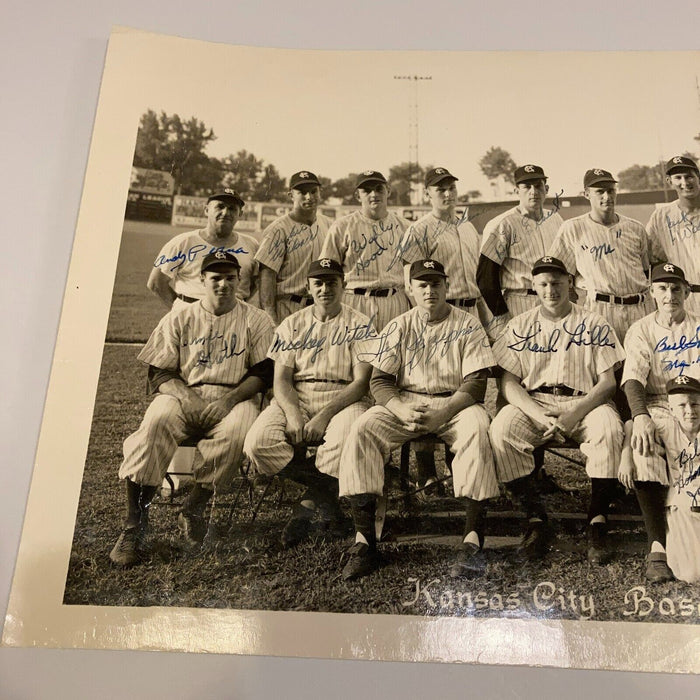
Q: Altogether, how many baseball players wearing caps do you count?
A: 13